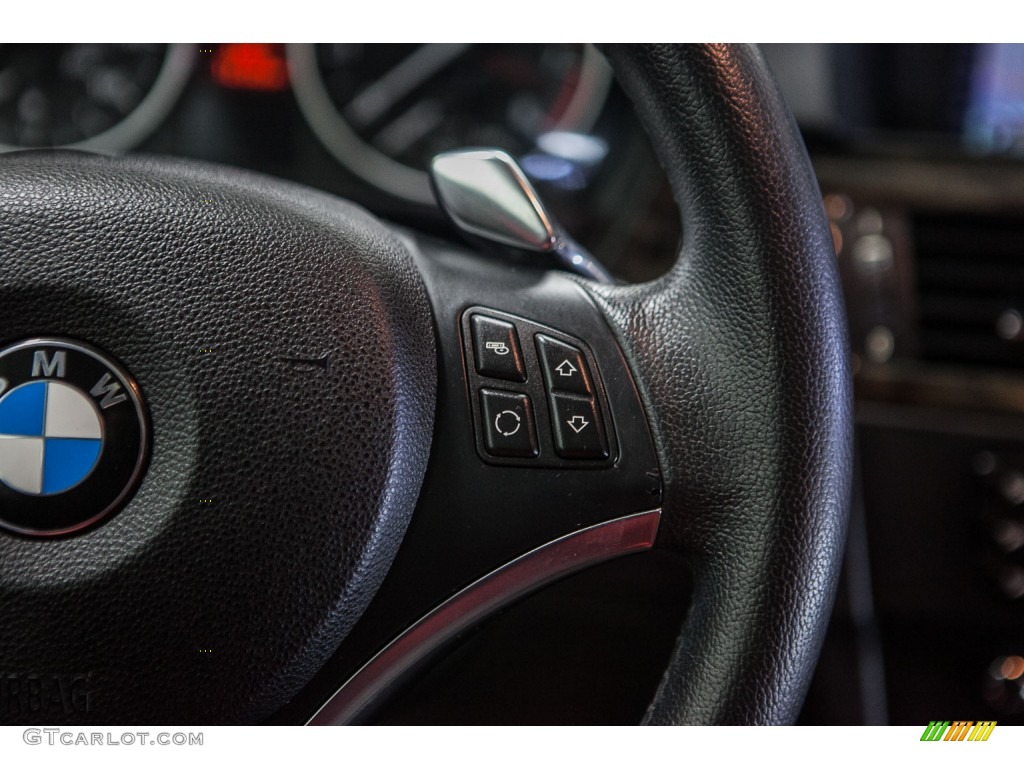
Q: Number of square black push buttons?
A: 4